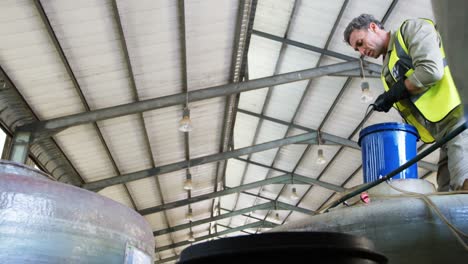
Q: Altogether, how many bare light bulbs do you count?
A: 8